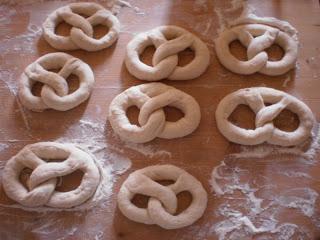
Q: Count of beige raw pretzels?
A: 8